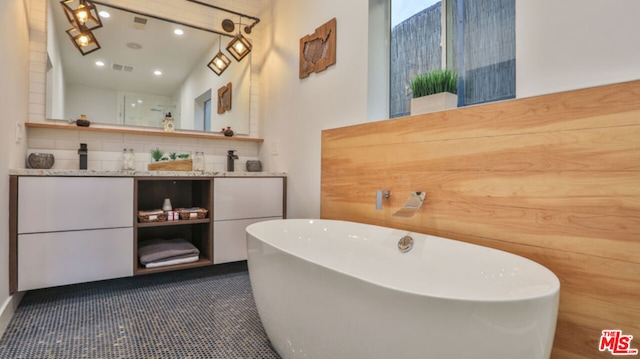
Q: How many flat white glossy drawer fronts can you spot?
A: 4